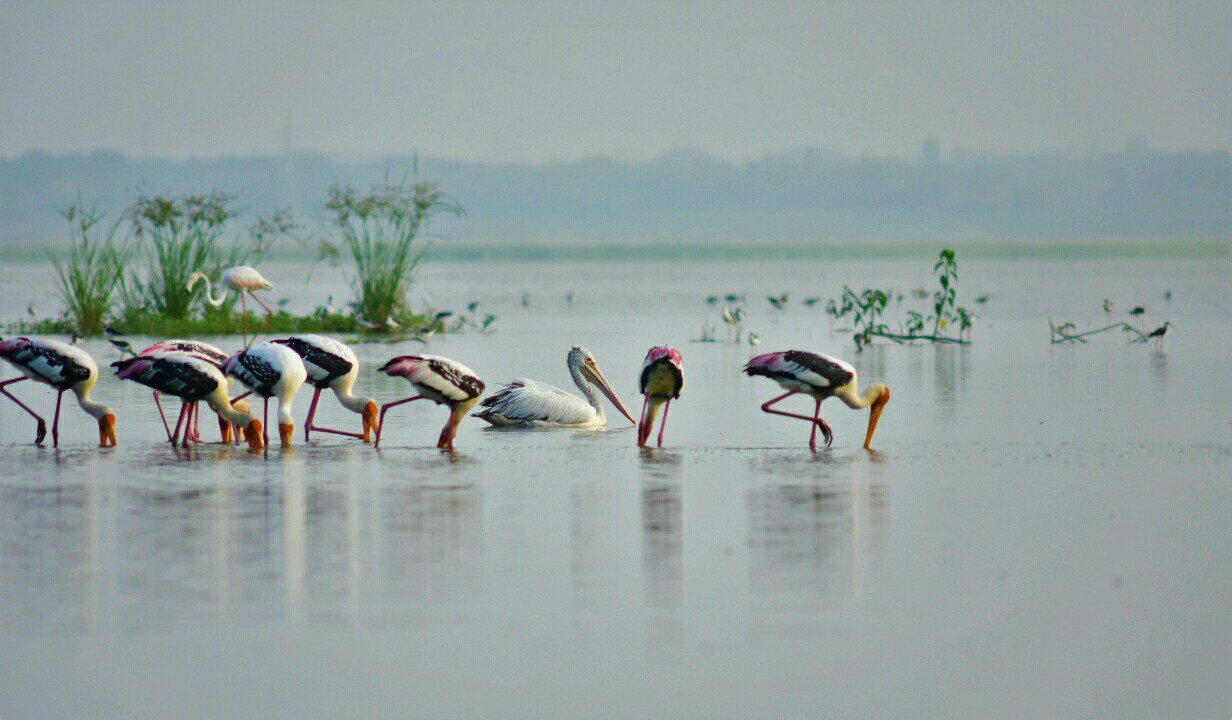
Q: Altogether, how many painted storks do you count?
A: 8